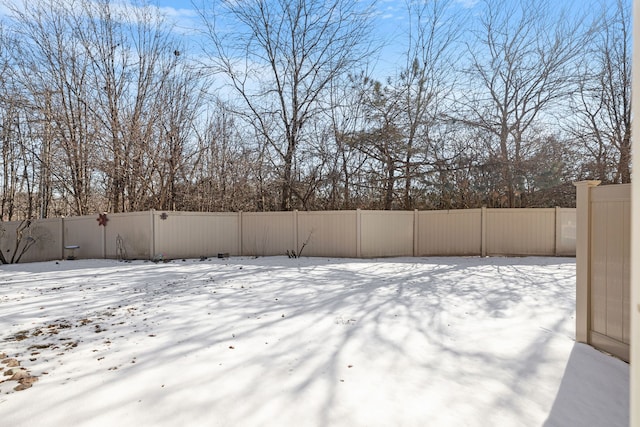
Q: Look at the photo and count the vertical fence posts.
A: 10